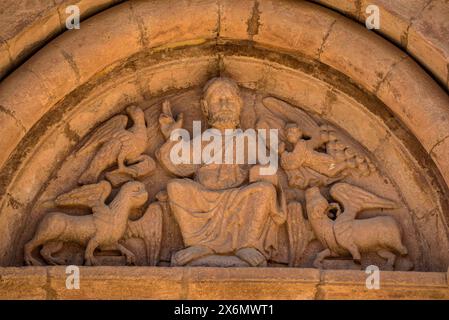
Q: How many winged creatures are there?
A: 4